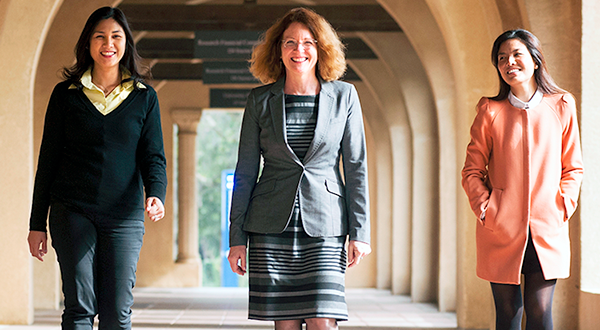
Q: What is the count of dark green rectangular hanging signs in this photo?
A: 3